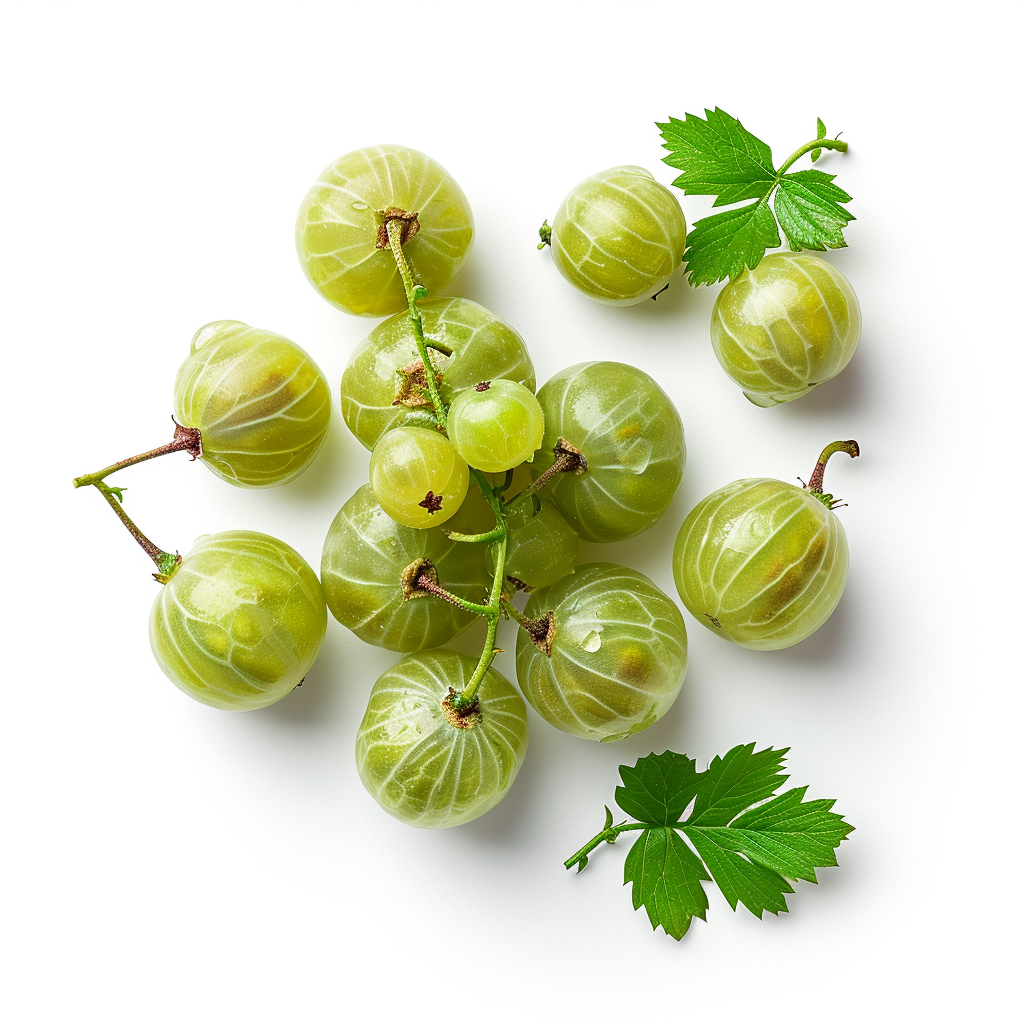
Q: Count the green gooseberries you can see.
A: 14